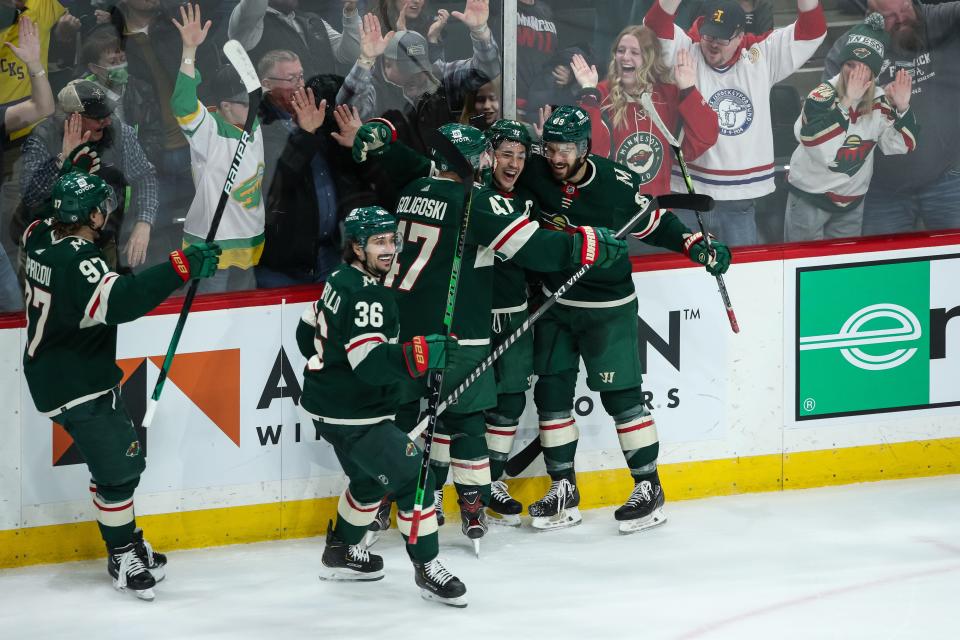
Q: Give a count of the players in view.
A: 5